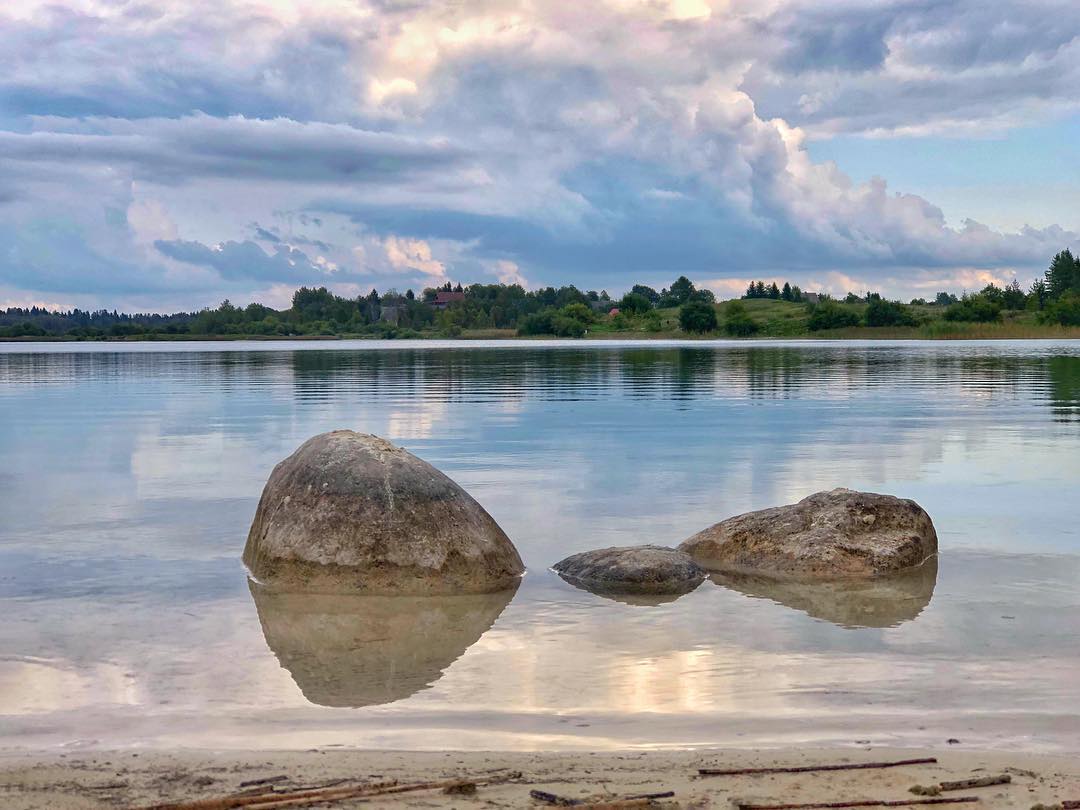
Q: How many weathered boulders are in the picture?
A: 3